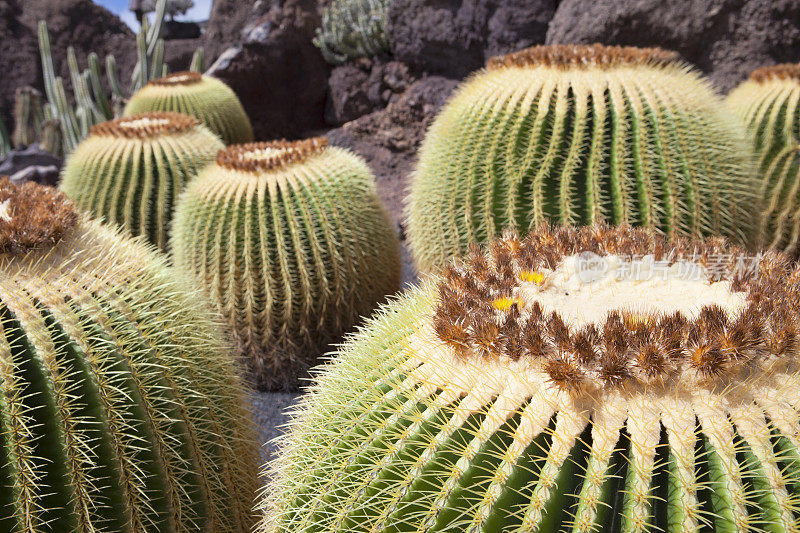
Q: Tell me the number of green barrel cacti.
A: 7